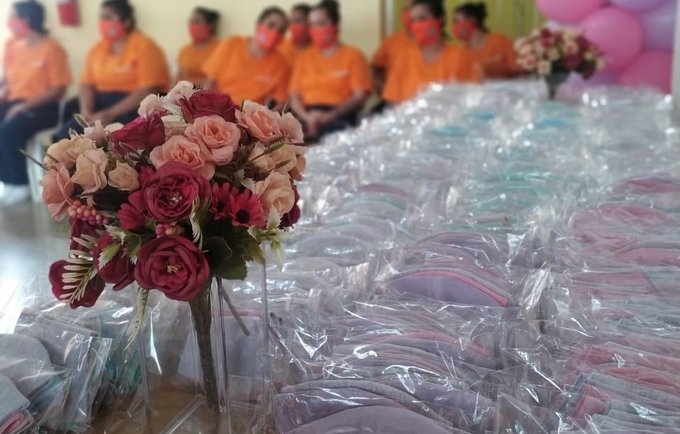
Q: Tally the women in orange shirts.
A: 9